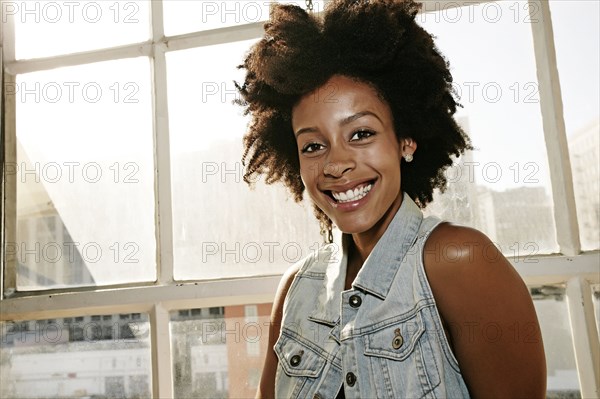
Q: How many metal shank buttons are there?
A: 4